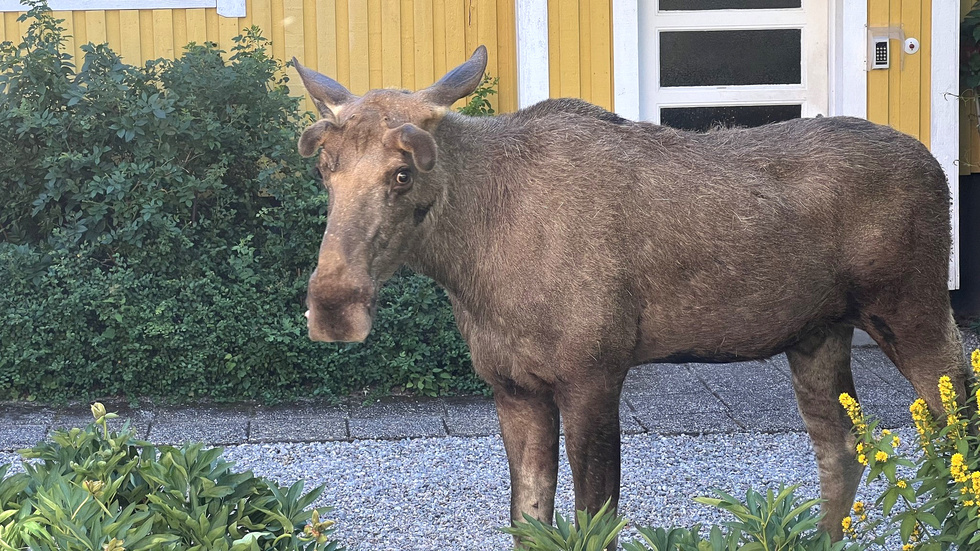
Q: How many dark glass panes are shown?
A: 3